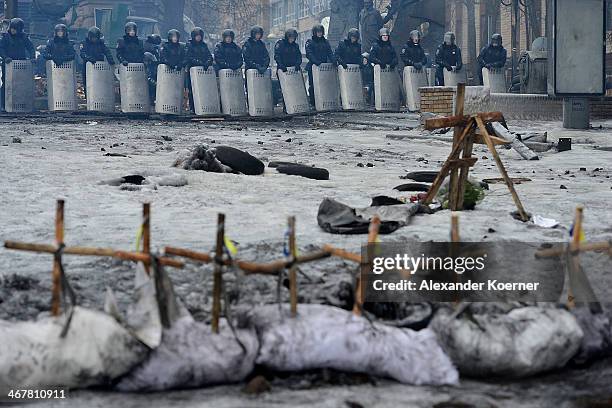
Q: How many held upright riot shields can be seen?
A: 15